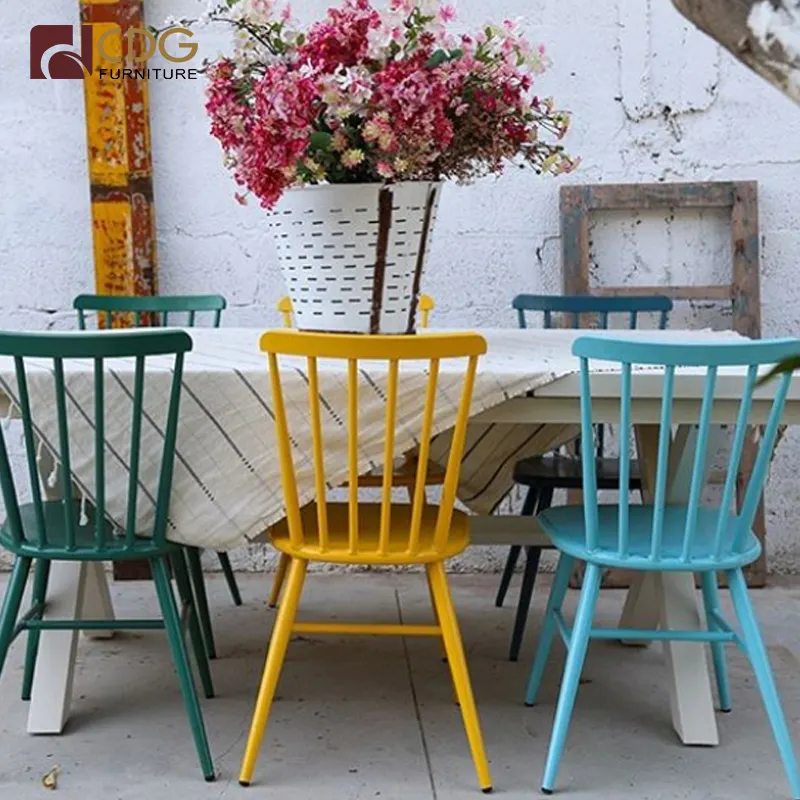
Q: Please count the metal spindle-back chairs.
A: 6